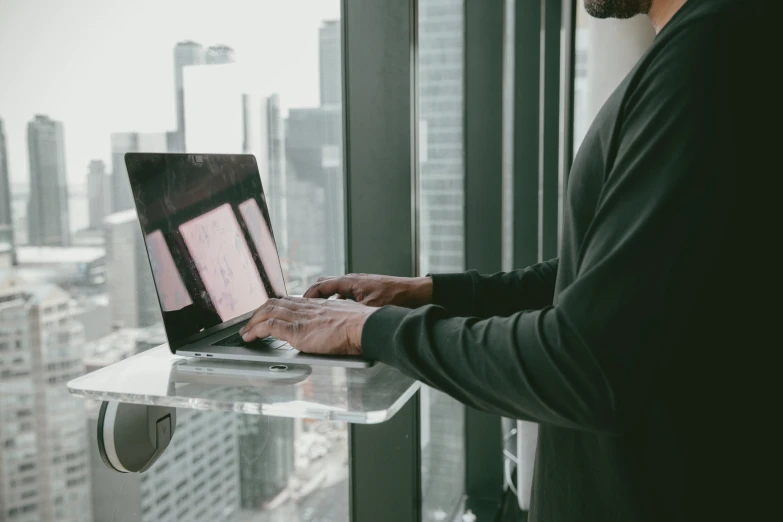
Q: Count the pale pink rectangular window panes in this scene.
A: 3